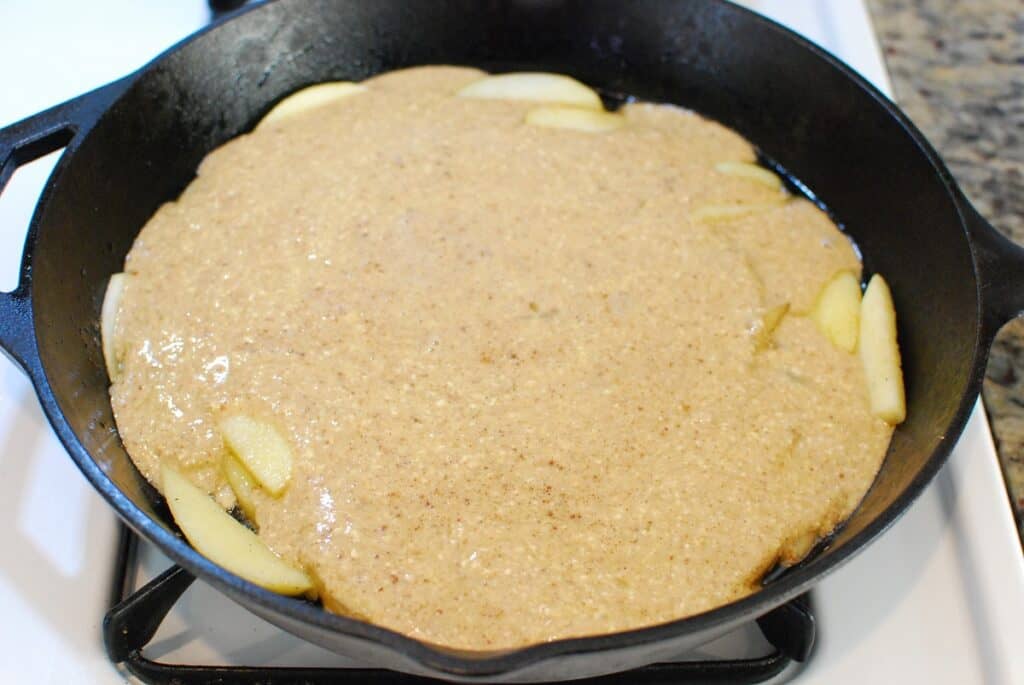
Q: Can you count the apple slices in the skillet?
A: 12